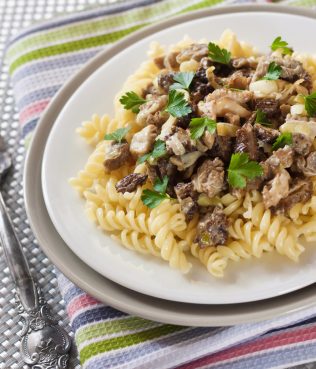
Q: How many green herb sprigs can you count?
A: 14